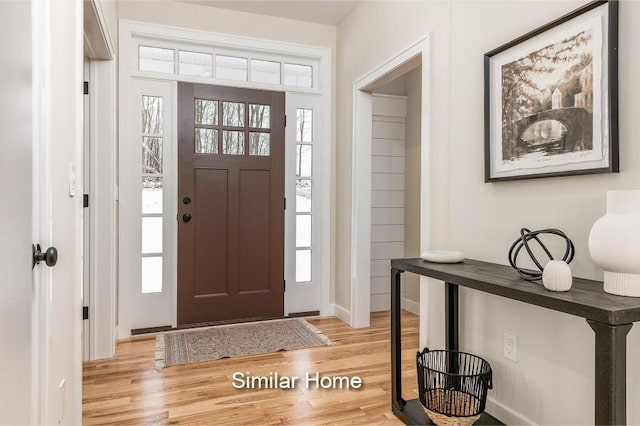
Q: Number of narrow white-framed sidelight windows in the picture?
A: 2